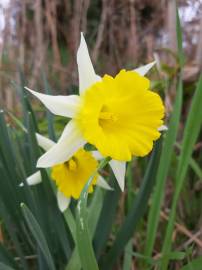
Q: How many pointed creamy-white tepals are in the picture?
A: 11